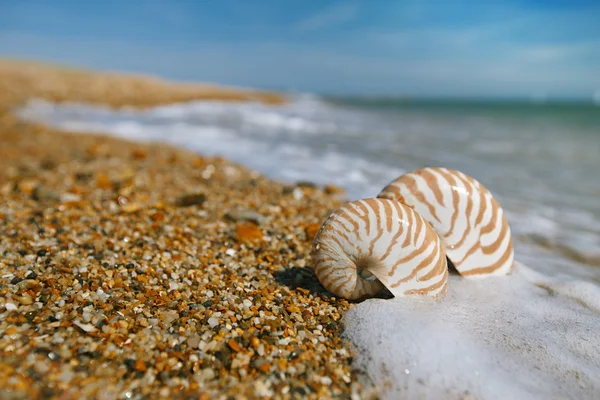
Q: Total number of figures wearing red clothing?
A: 0